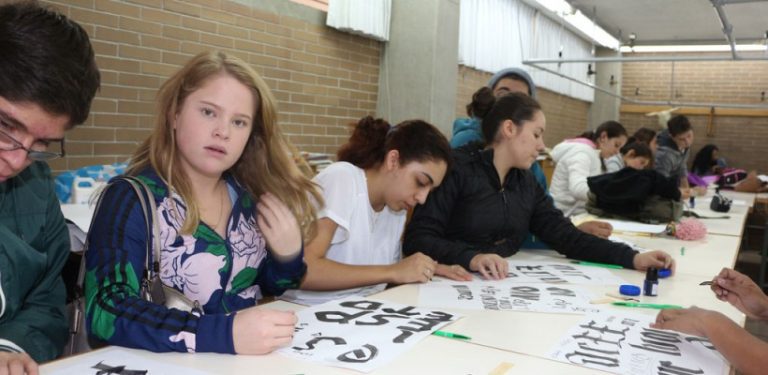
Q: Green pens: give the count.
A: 3